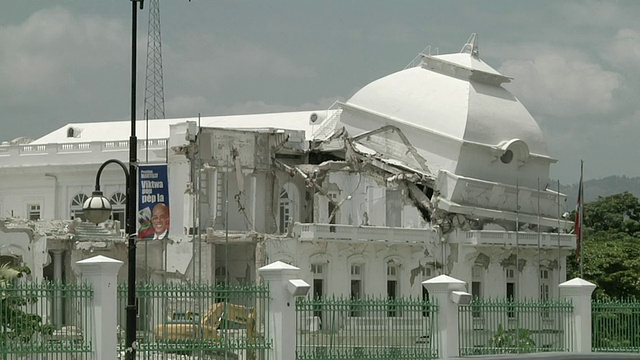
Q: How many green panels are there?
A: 5